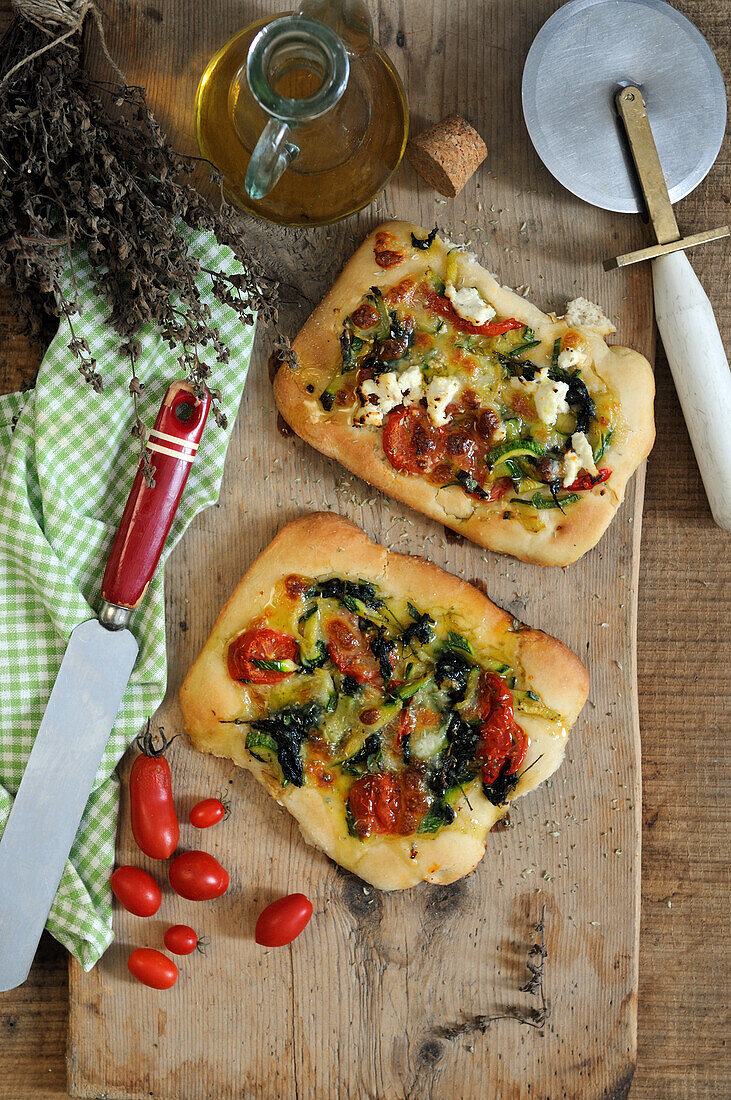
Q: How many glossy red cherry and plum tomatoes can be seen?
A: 7